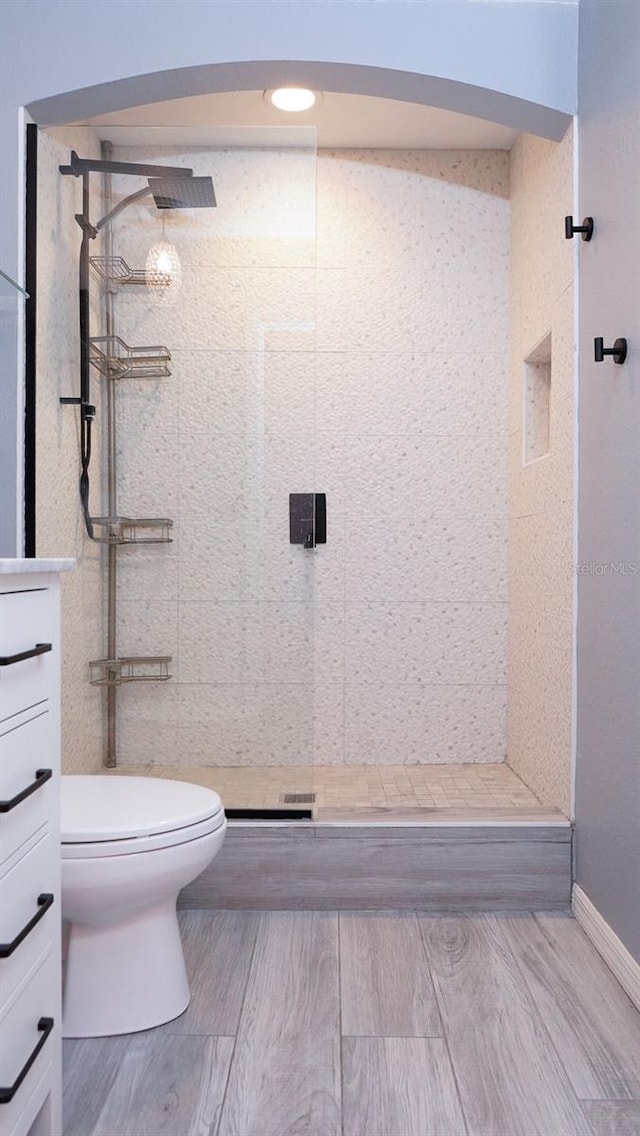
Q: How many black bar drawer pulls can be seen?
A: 4